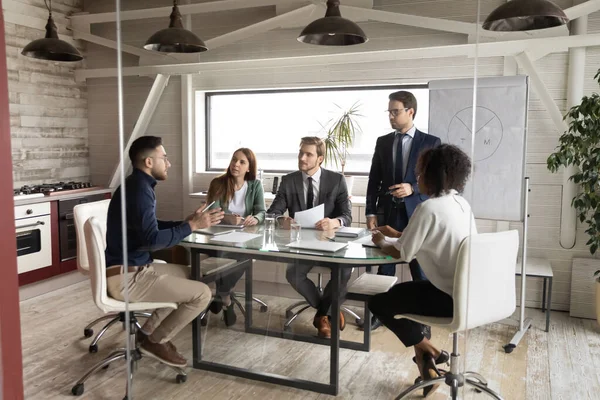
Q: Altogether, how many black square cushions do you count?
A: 0